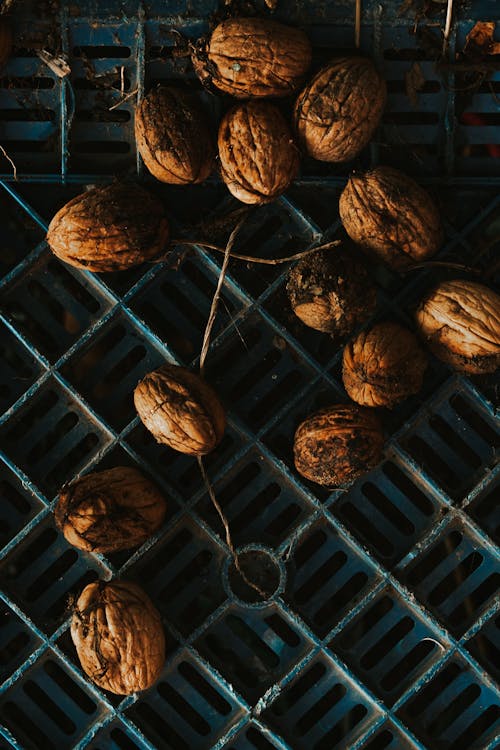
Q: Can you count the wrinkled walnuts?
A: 13